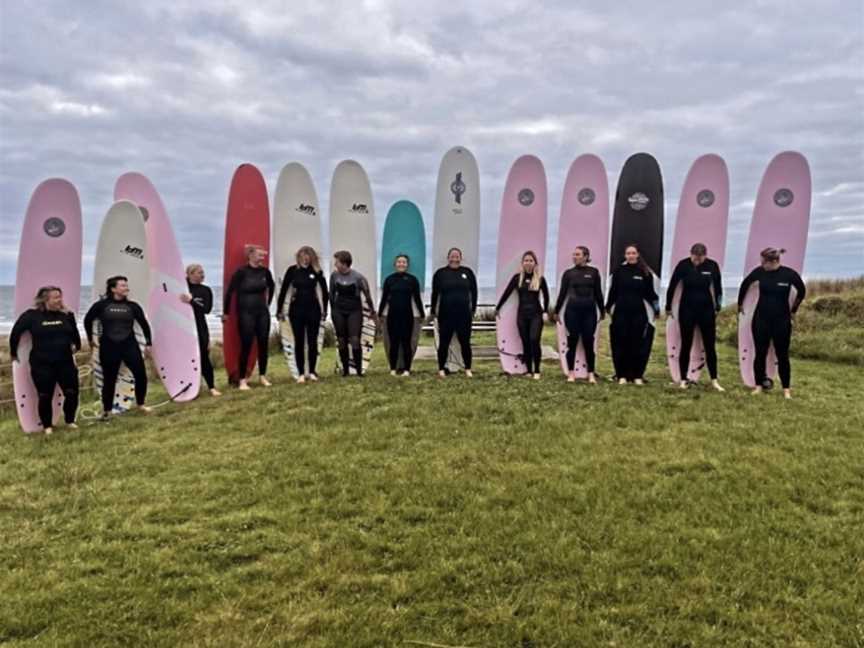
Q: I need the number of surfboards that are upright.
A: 13